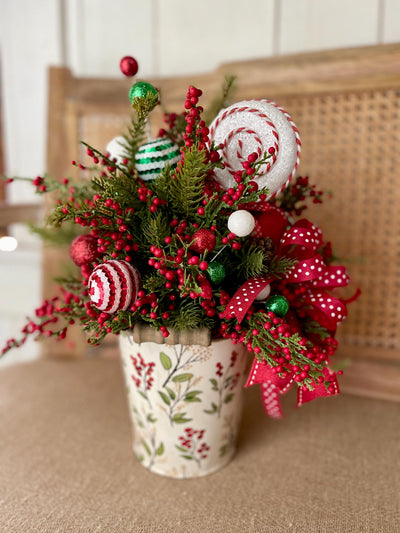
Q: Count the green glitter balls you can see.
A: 3